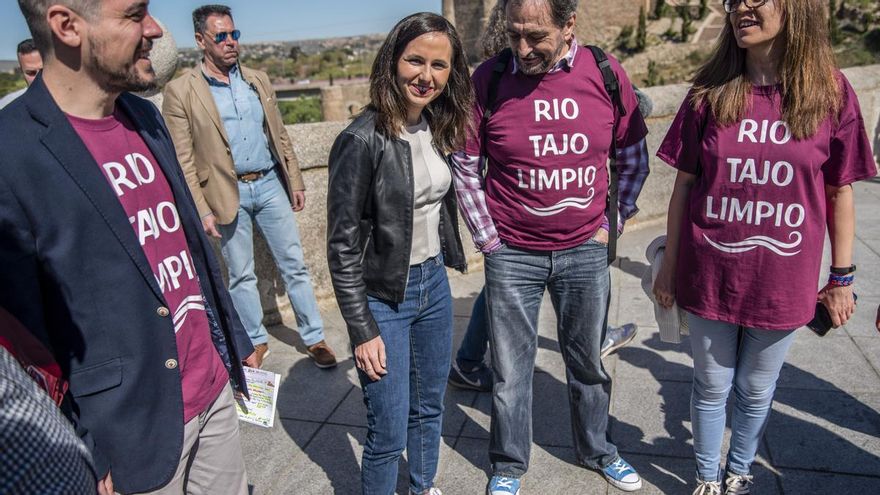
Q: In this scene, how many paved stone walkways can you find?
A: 1